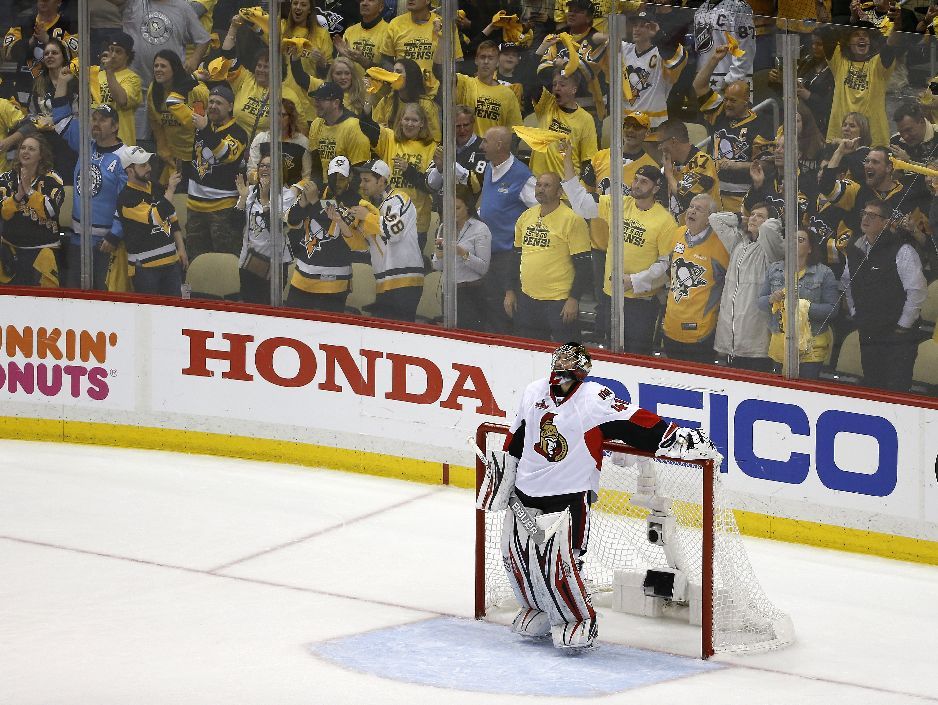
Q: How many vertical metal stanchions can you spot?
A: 5